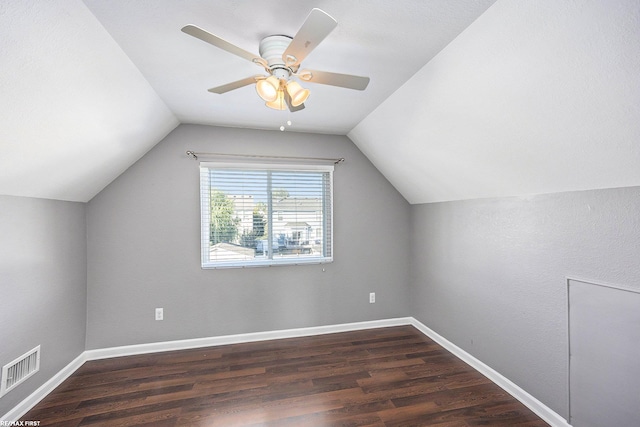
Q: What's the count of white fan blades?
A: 5